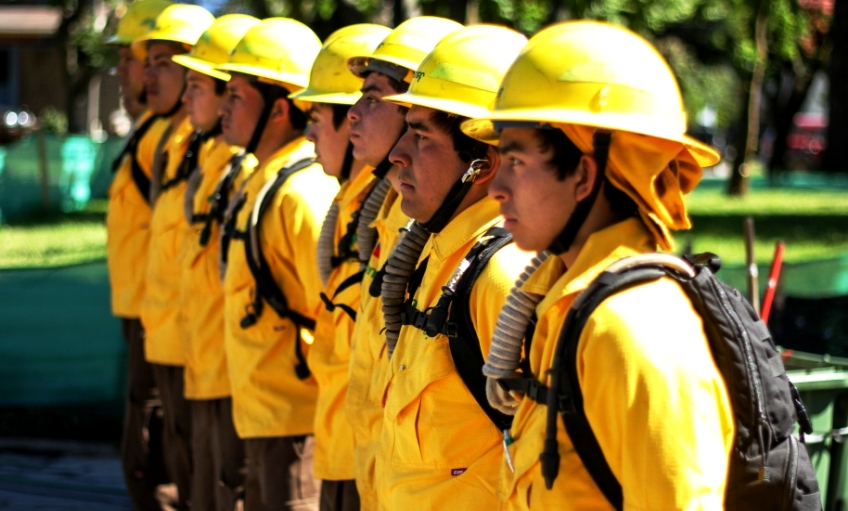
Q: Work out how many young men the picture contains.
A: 8